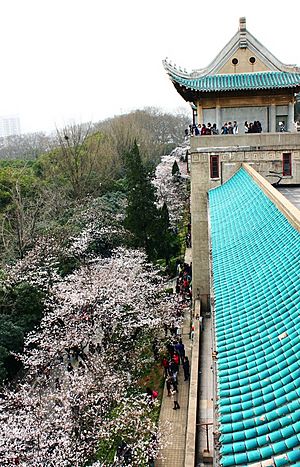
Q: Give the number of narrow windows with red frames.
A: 2